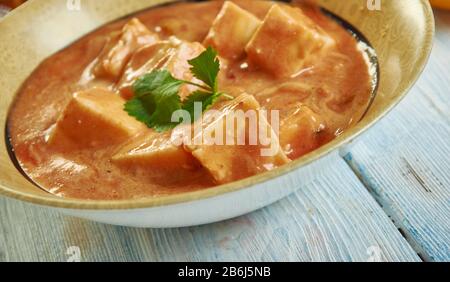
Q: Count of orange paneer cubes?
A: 8